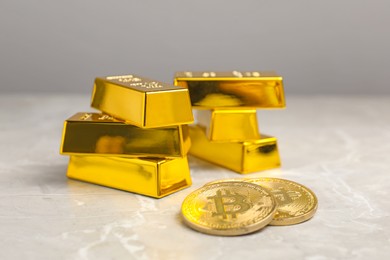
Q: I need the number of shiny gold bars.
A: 6